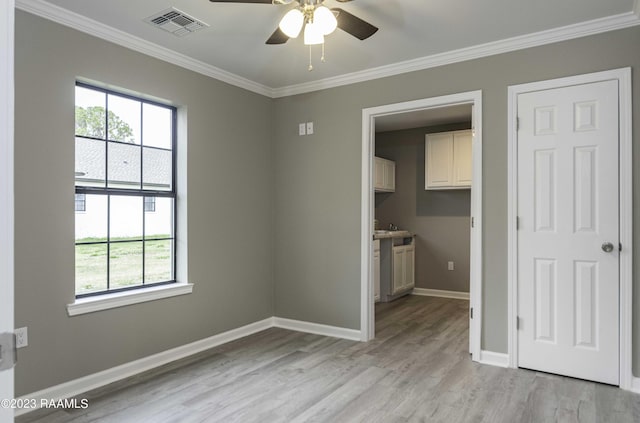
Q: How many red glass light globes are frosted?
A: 0